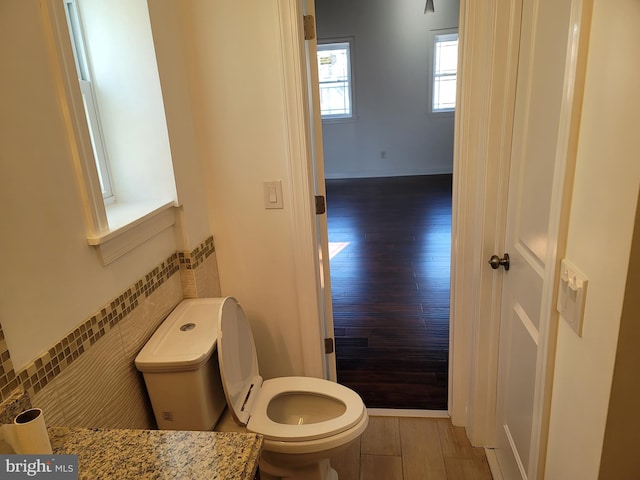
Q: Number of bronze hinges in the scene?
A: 3